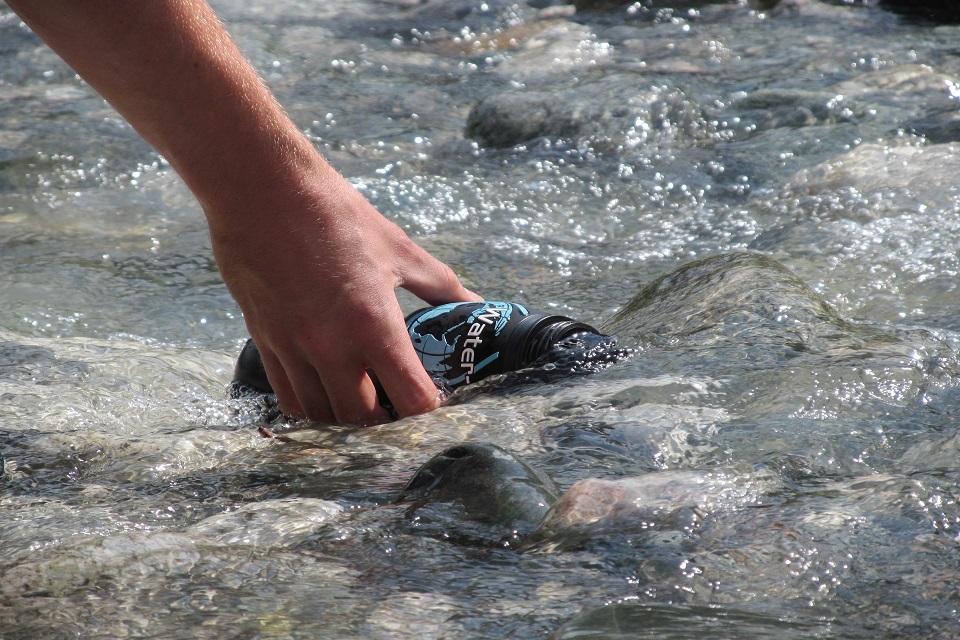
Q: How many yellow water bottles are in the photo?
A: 0